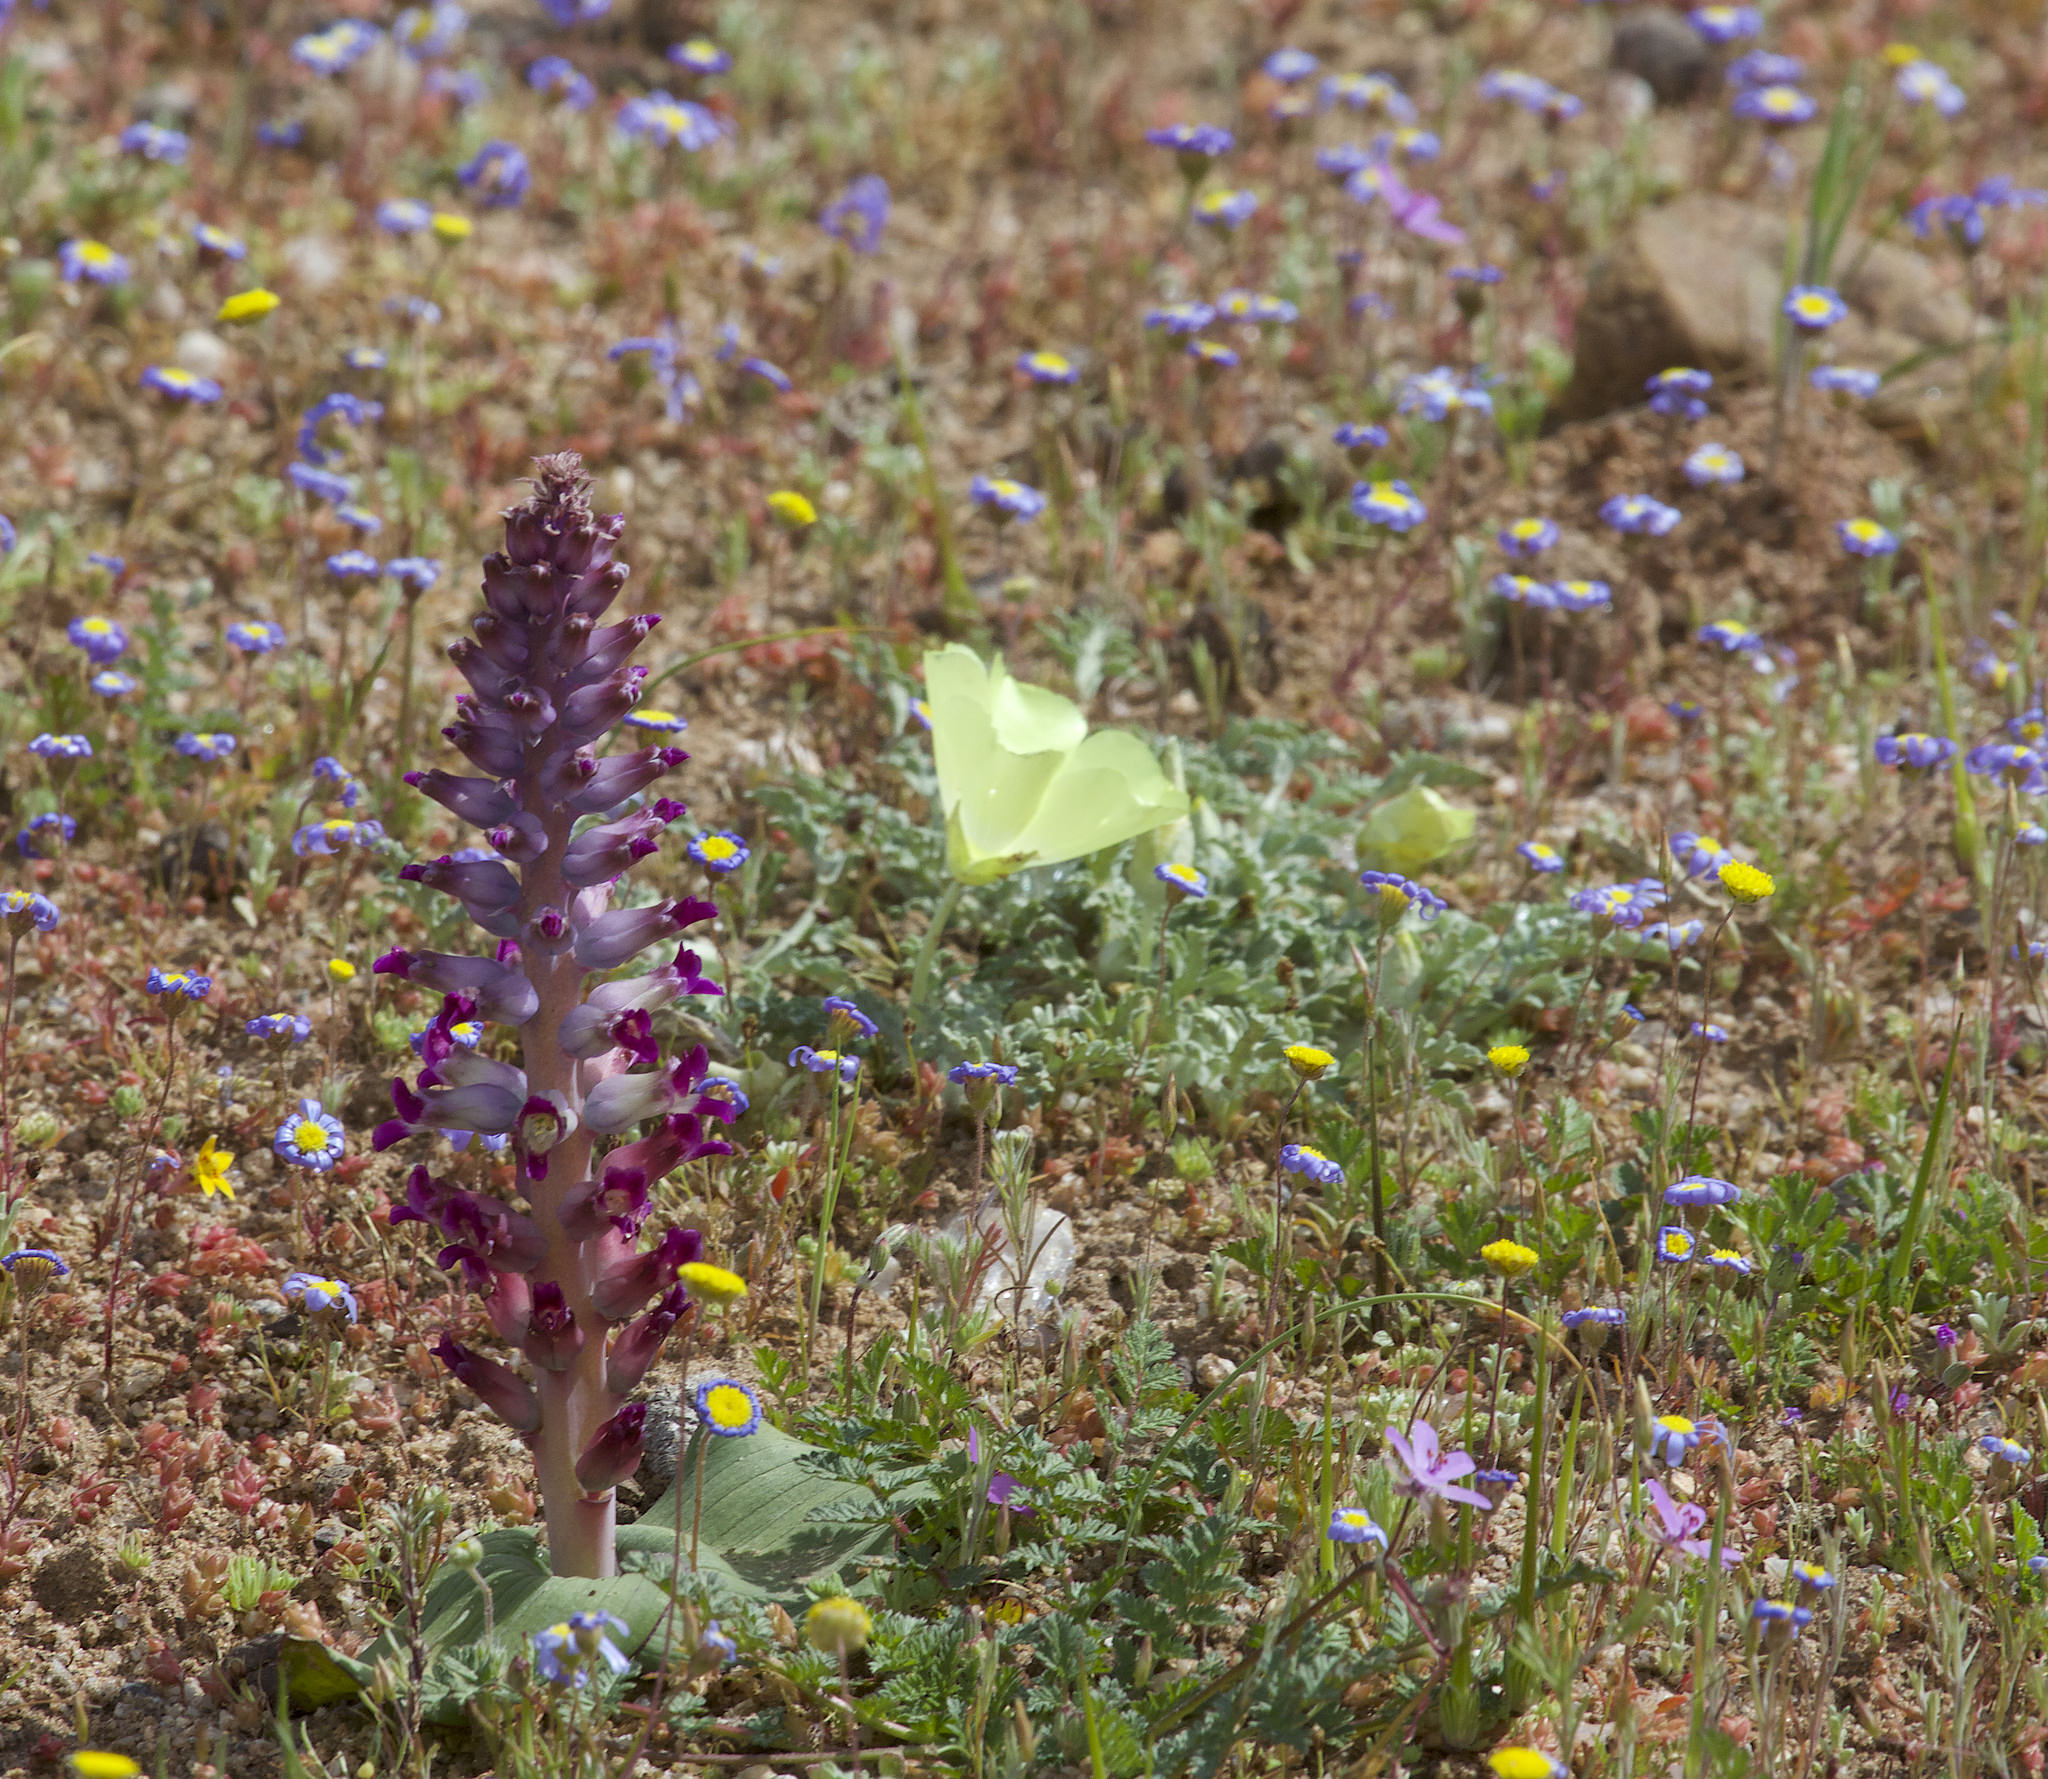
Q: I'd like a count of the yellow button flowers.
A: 13